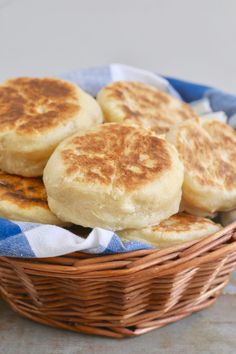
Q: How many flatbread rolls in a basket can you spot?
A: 6